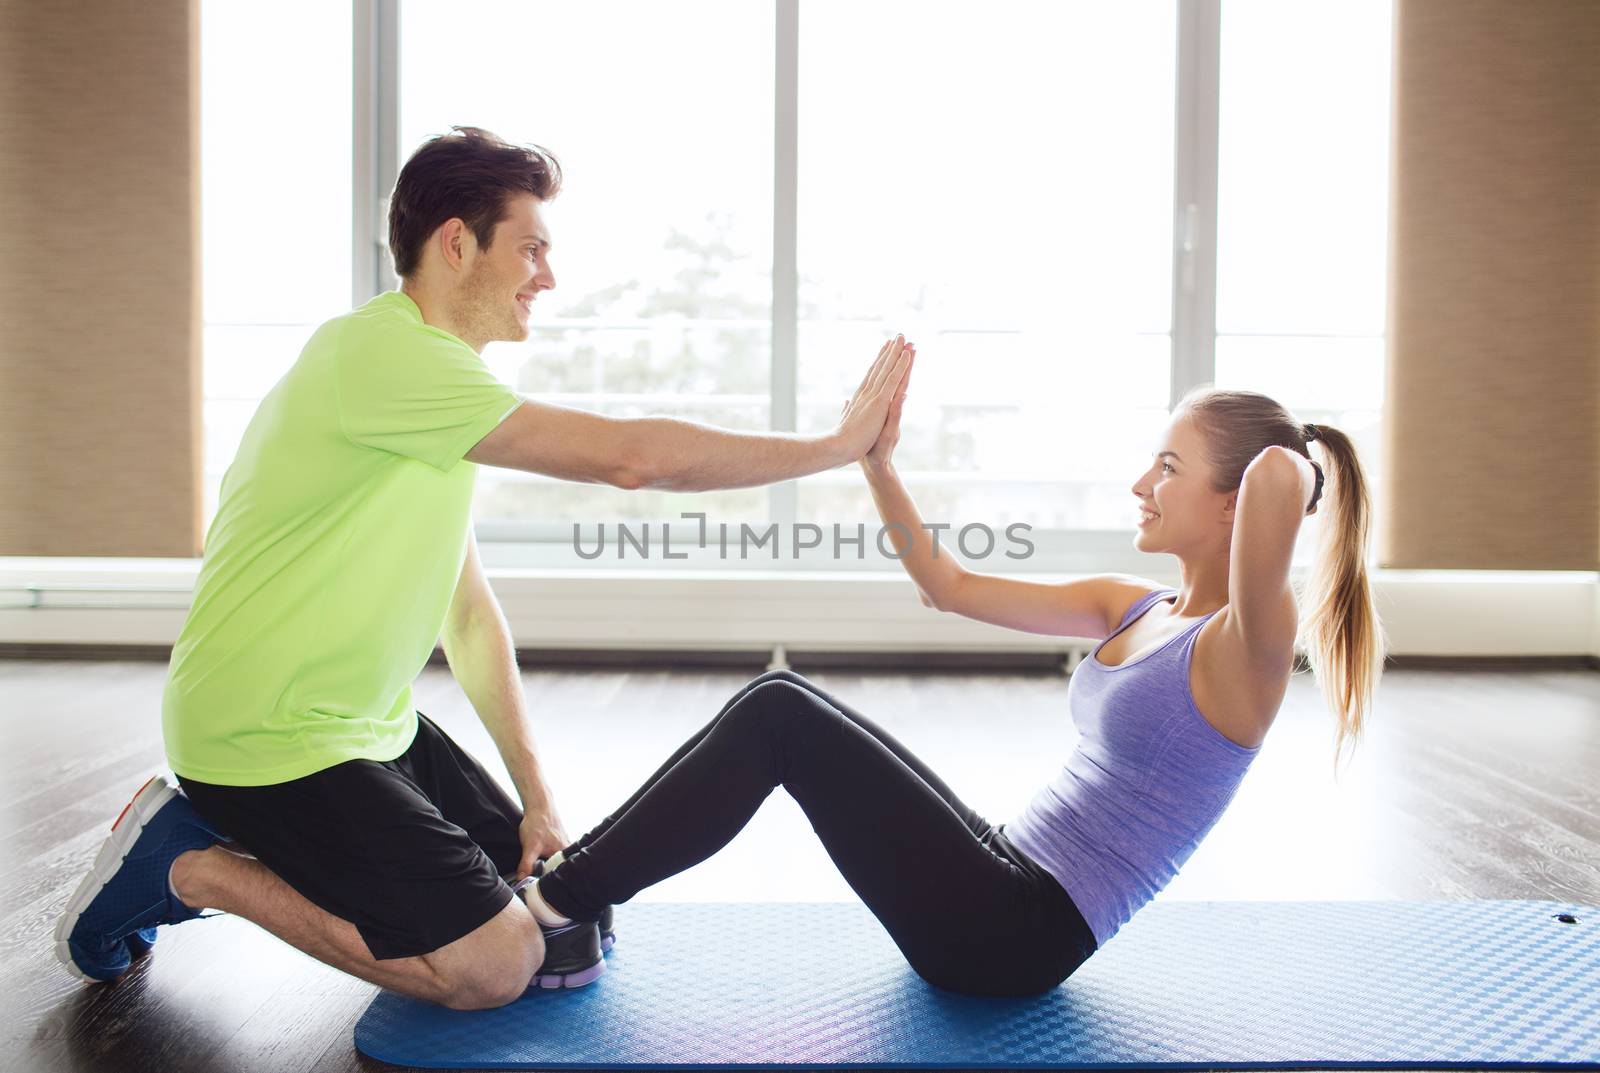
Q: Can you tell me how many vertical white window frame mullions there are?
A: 3